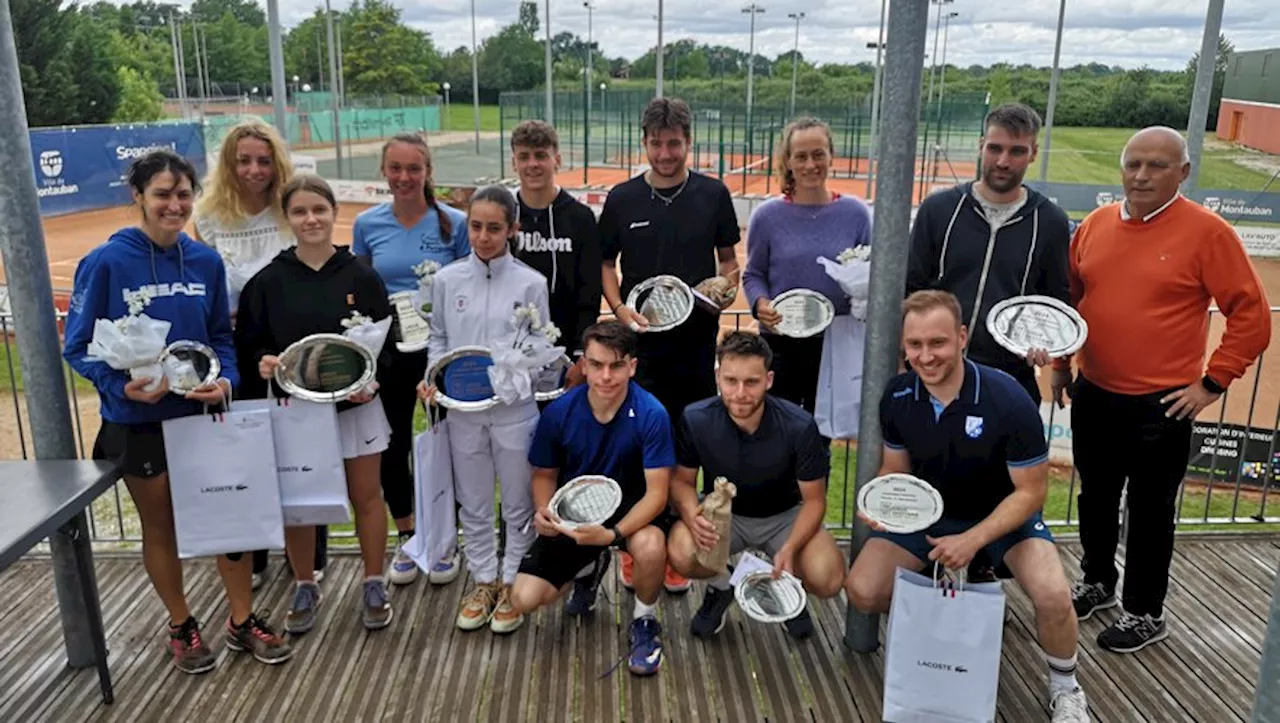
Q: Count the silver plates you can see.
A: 11